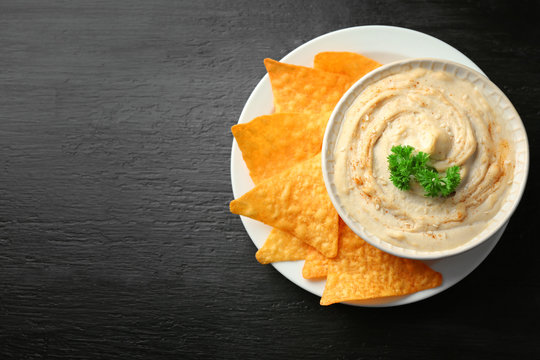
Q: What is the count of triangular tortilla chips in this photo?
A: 7